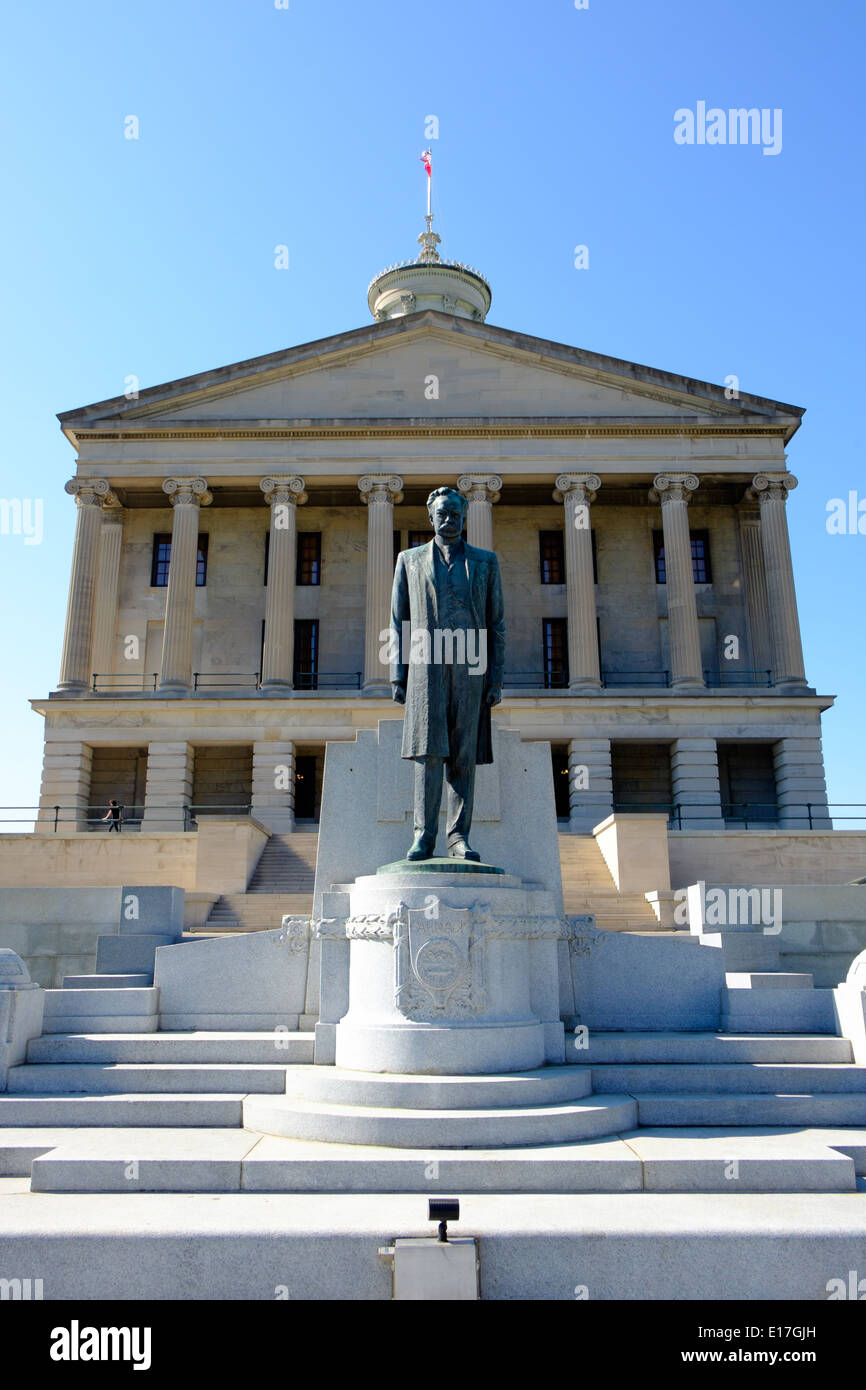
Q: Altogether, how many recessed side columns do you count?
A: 2